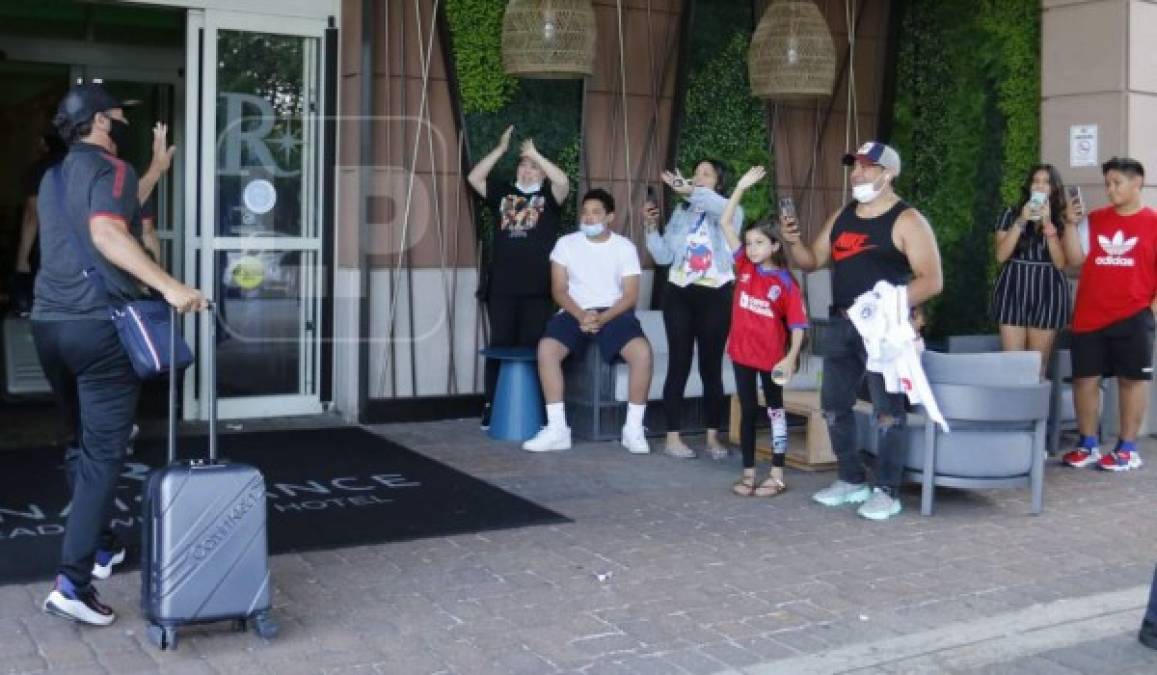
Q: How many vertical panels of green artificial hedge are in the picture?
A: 3